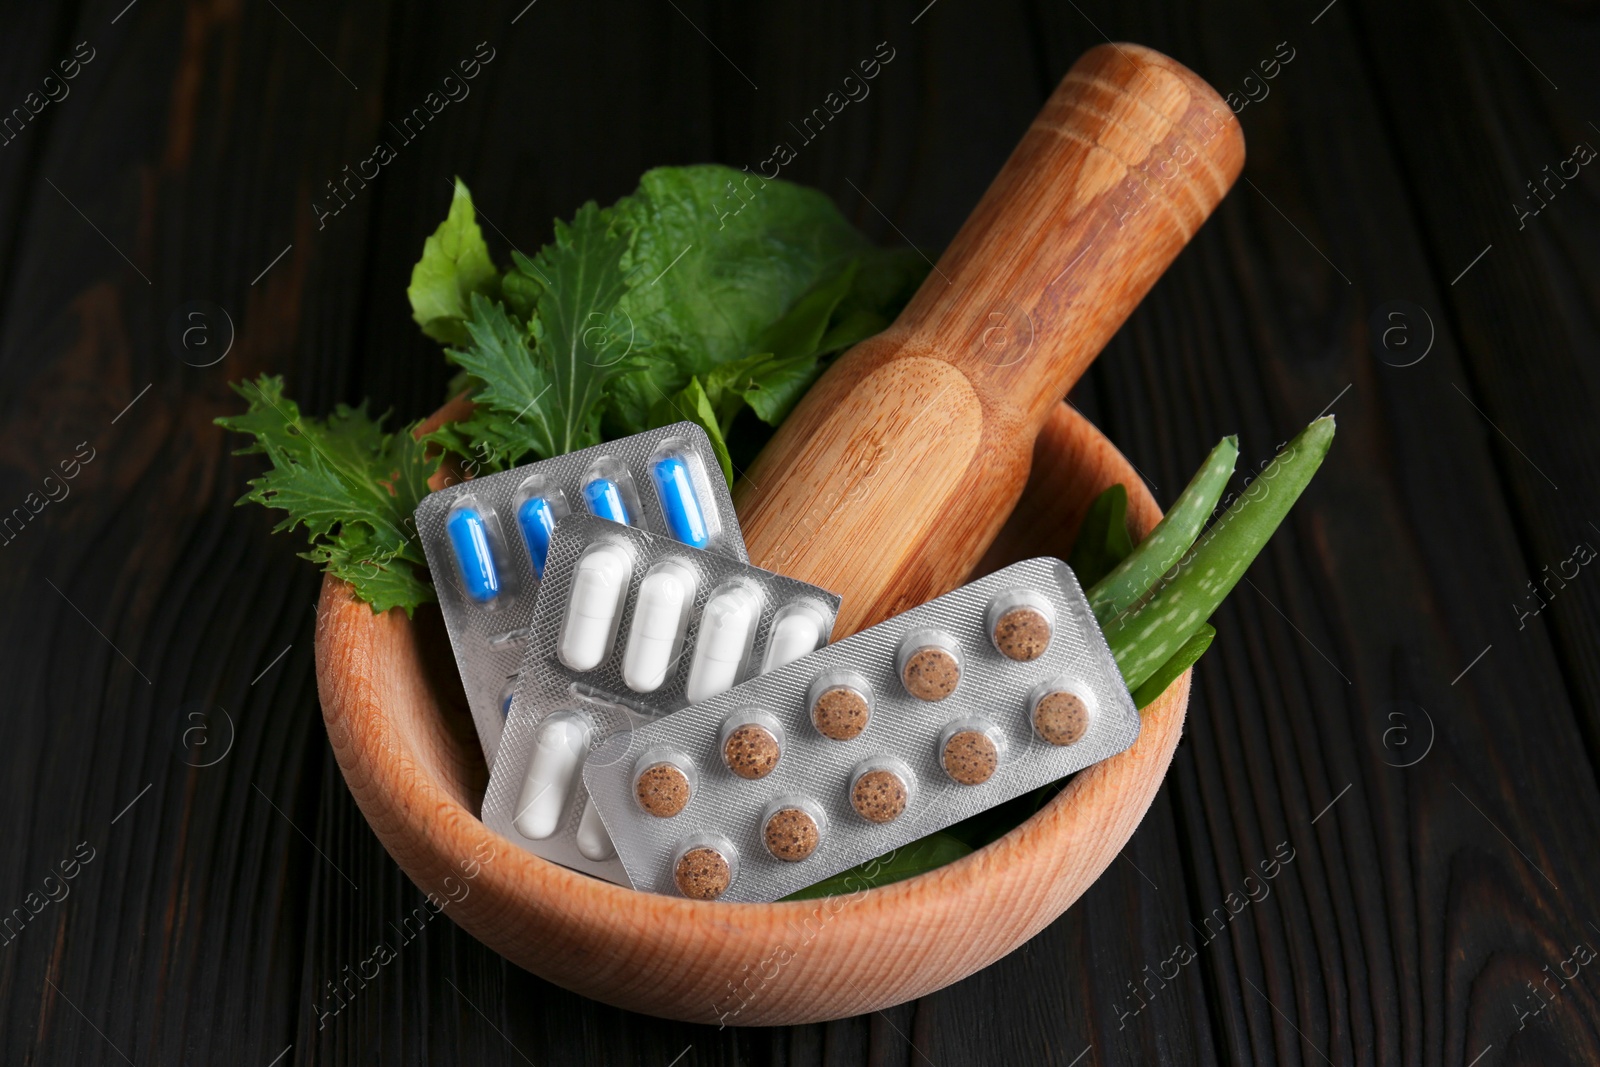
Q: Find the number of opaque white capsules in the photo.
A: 6